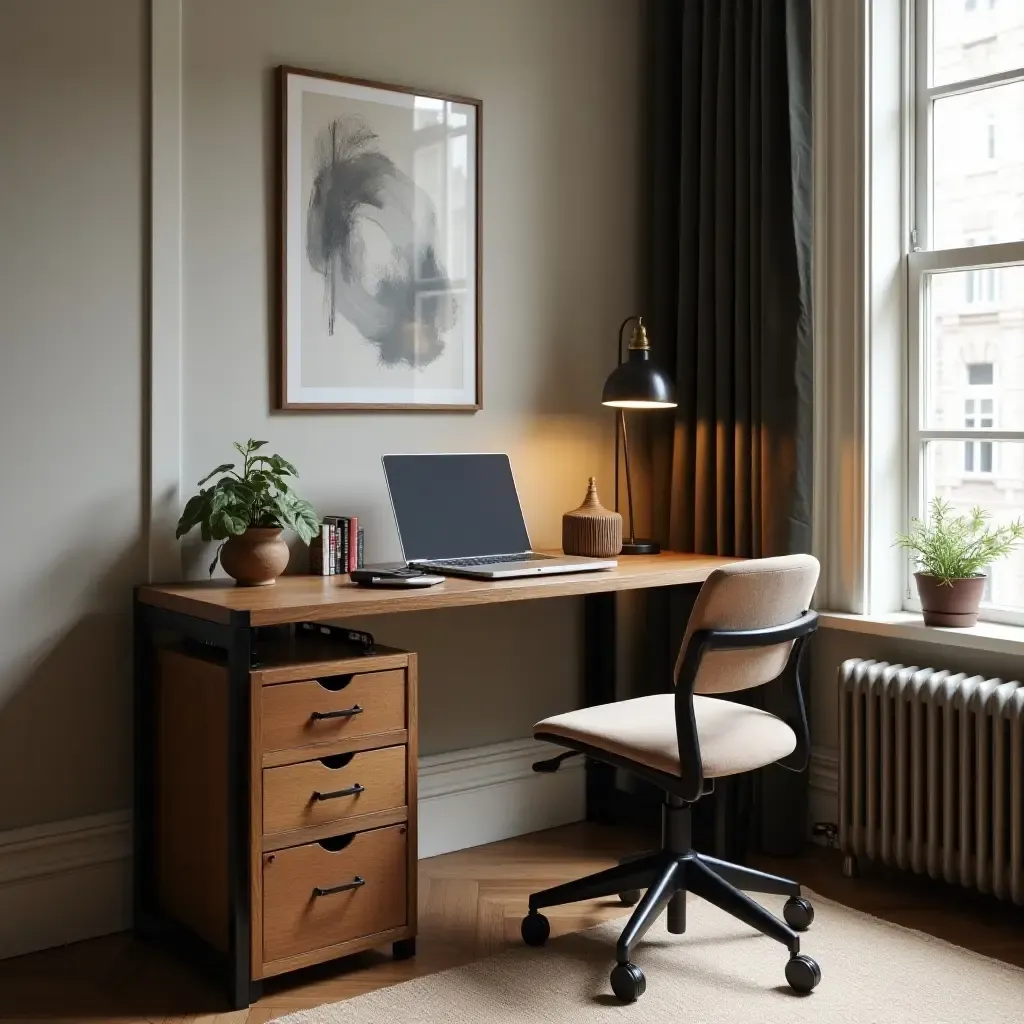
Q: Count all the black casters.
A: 5